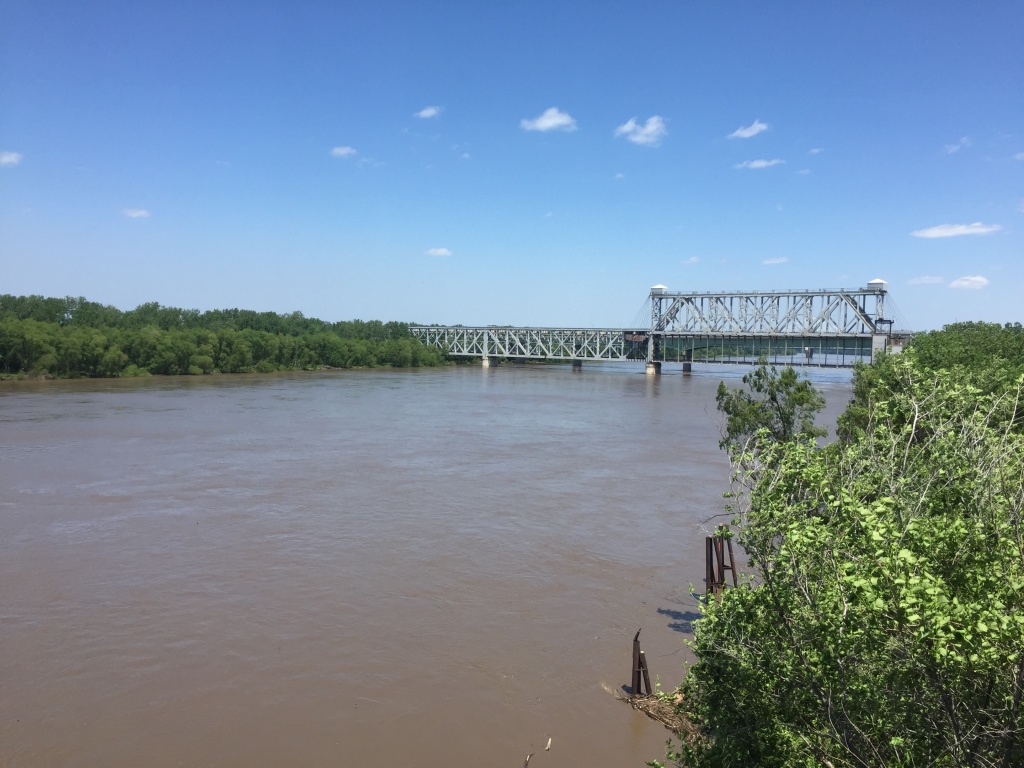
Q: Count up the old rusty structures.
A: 2